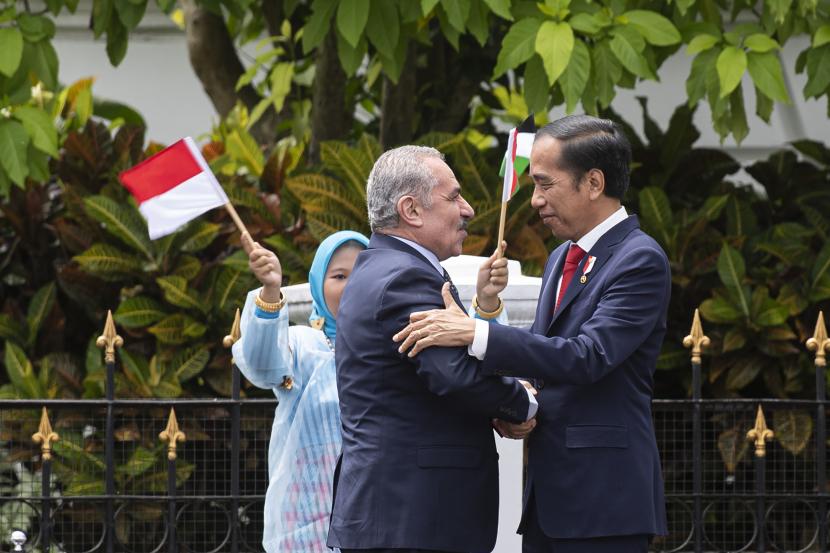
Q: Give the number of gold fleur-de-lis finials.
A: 7